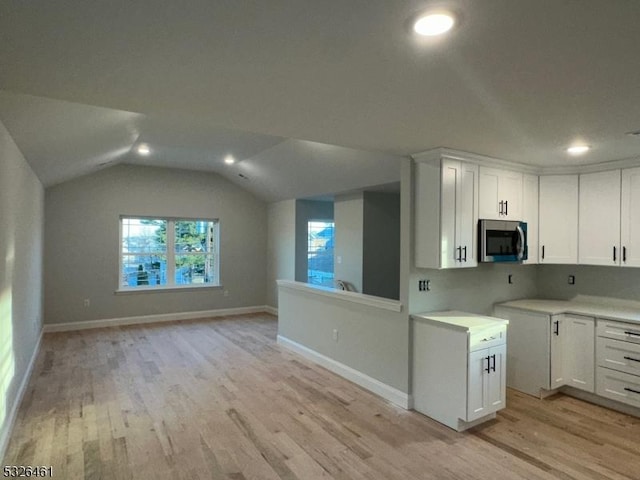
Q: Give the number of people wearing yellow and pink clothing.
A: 0